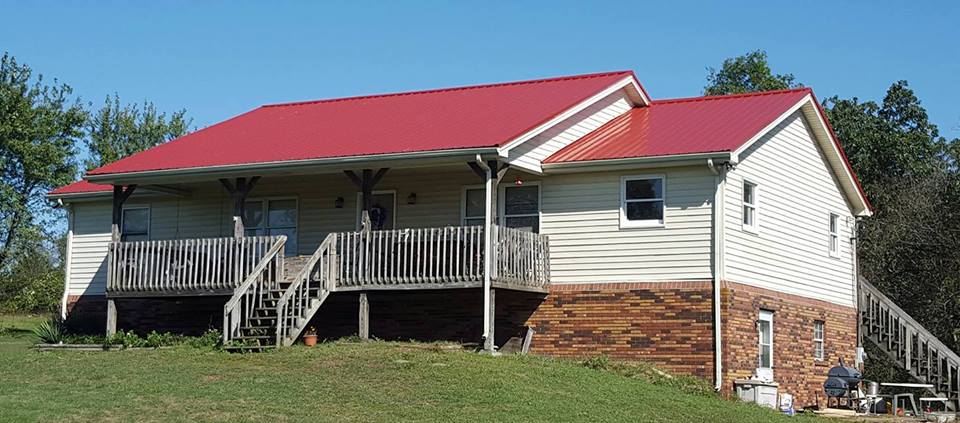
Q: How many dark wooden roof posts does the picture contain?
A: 4